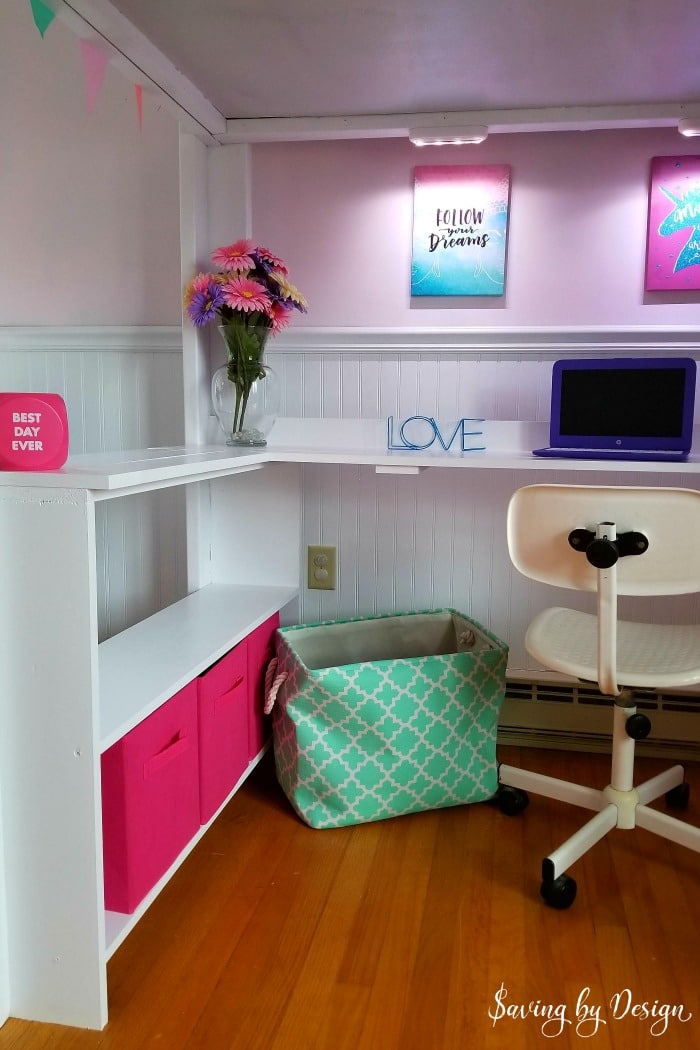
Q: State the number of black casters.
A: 3